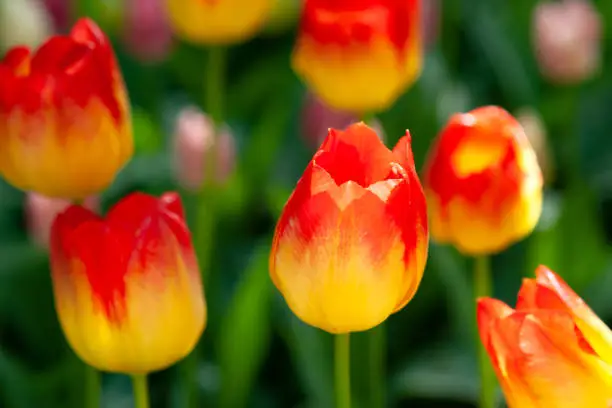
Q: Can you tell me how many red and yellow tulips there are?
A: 7